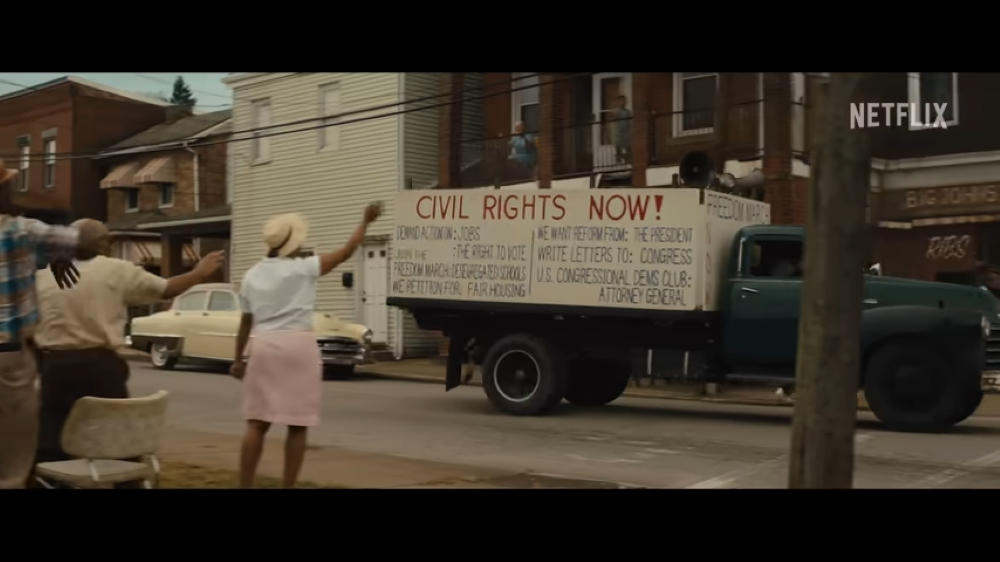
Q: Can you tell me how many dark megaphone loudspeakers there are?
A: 1